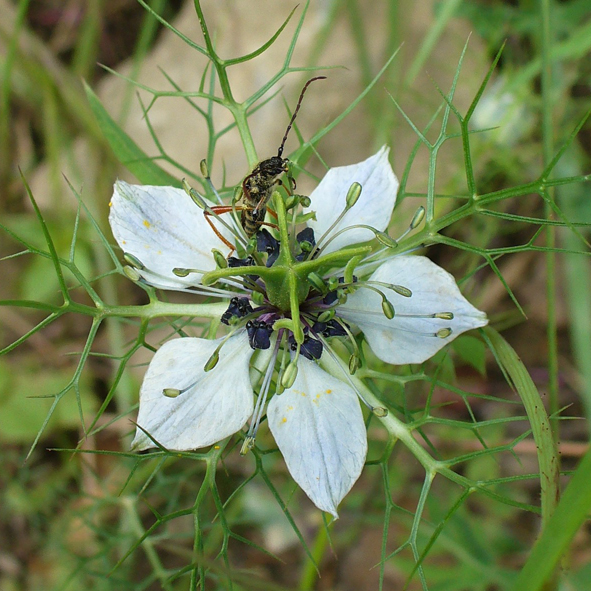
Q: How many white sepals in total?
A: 5